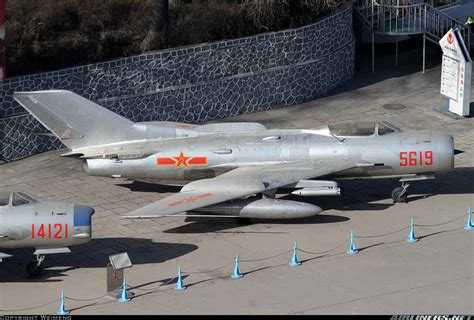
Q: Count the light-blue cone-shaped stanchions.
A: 8